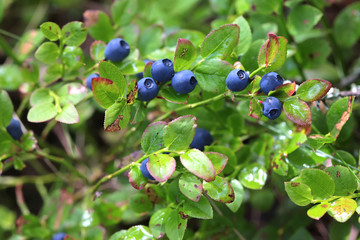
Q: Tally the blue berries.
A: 13